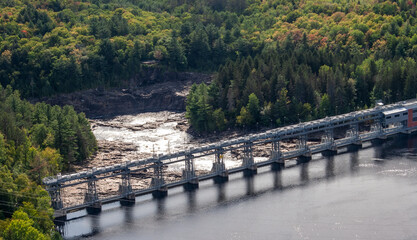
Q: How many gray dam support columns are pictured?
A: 12